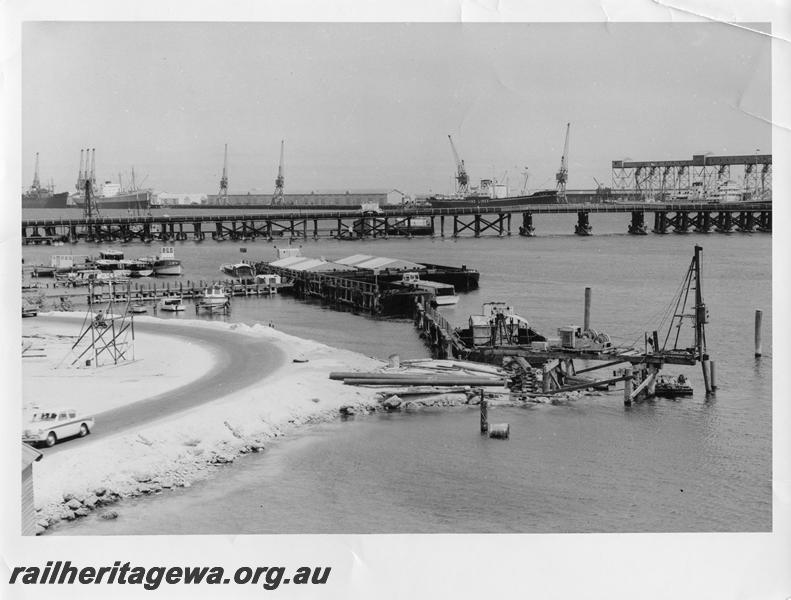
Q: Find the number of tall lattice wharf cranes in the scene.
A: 8